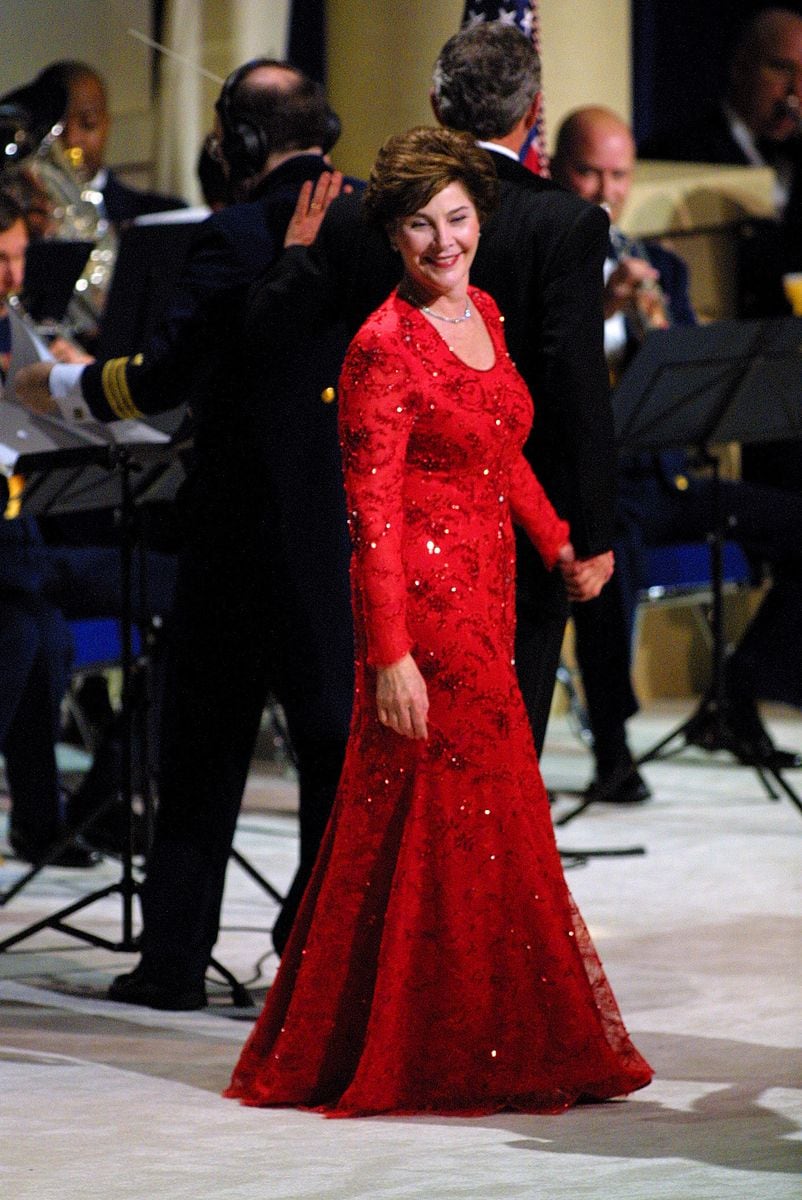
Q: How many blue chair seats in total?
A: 2